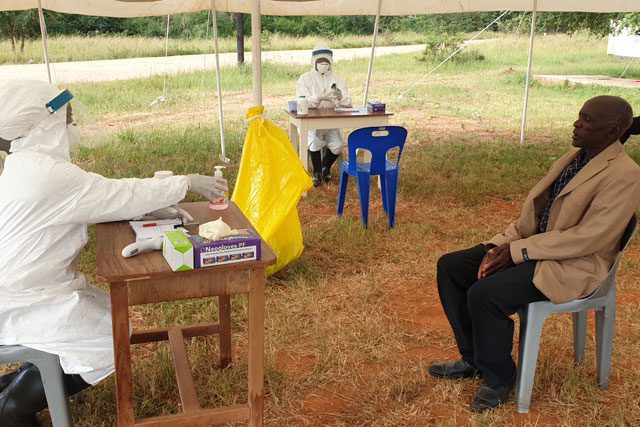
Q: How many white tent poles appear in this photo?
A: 5